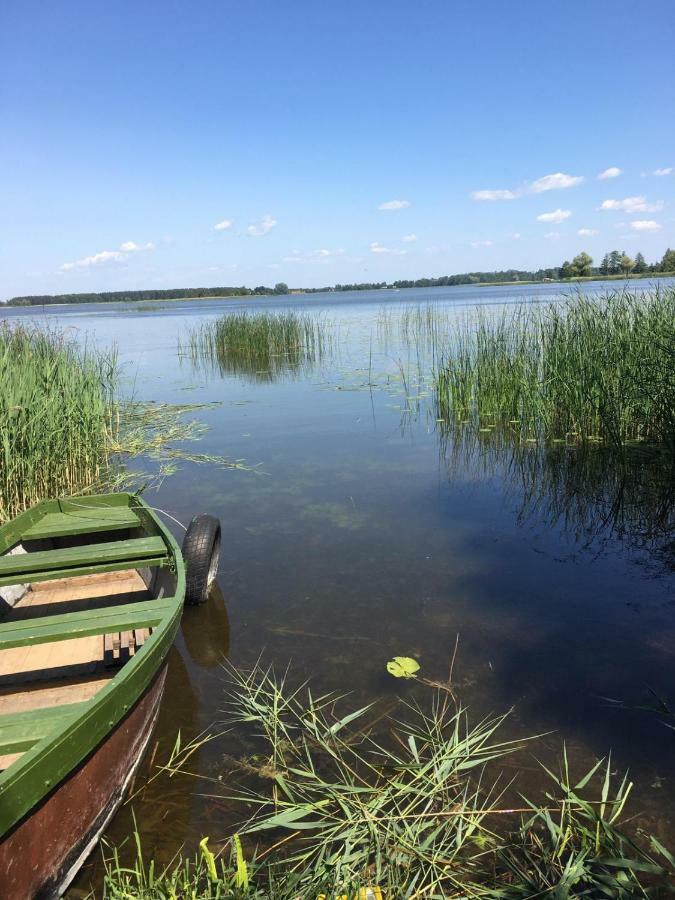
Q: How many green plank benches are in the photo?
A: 4